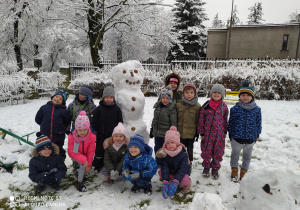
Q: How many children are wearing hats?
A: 13